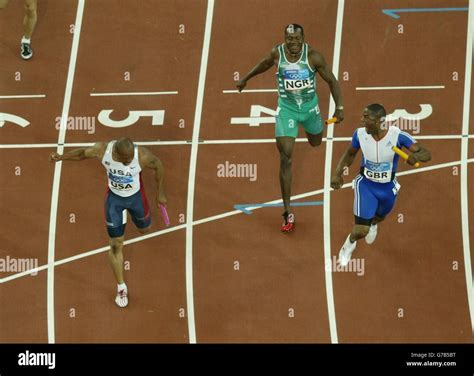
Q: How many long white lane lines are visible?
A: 4